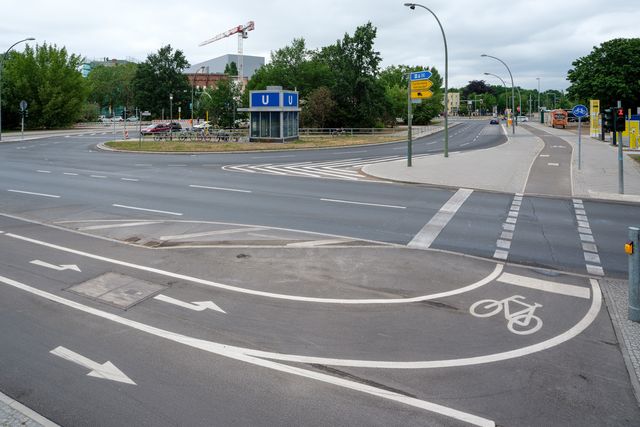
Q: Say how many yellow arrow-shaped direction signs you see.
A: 2